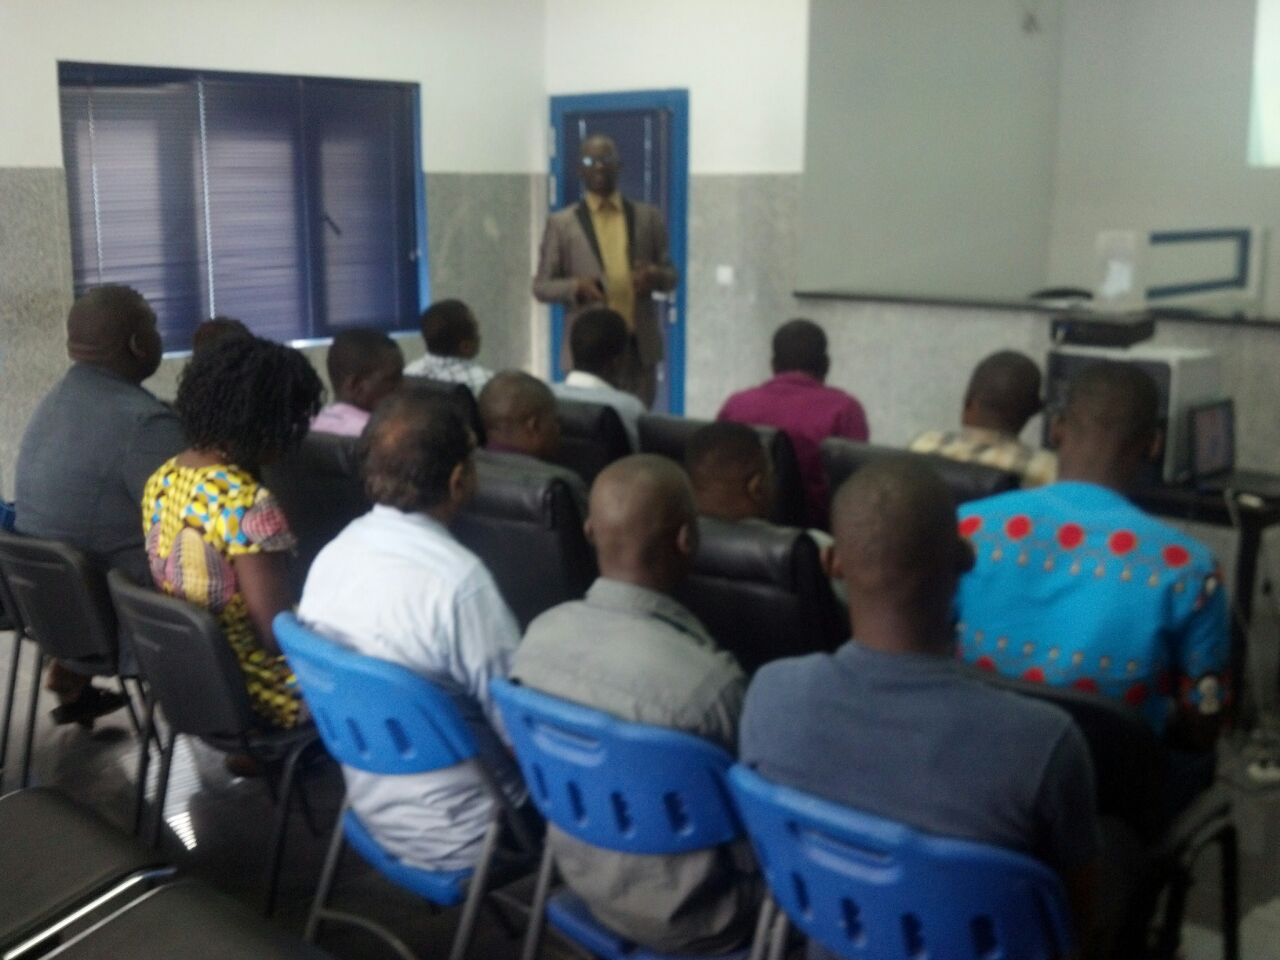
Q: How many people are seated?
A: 14